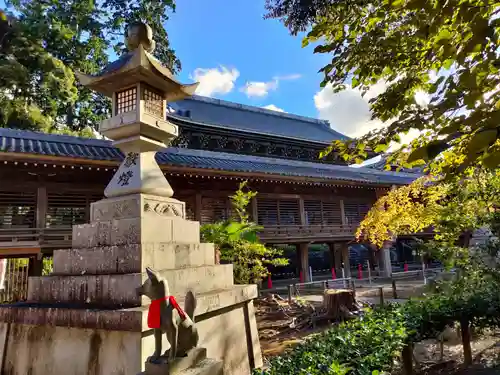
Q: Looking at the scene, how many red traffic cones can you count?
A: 5